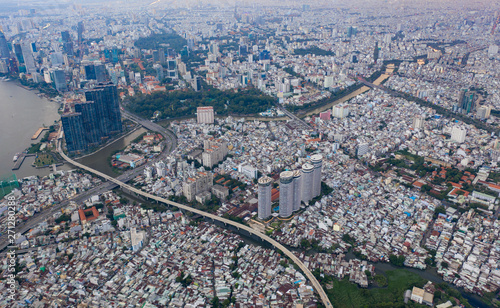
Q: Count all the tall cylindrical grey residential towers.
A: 5